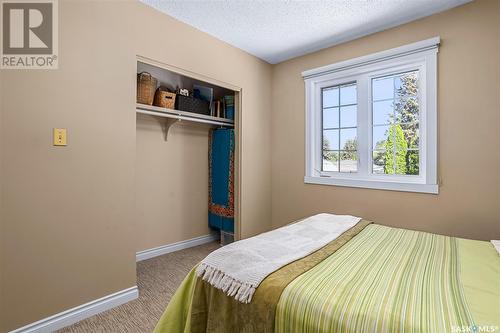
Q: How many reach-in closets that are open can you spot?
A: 1